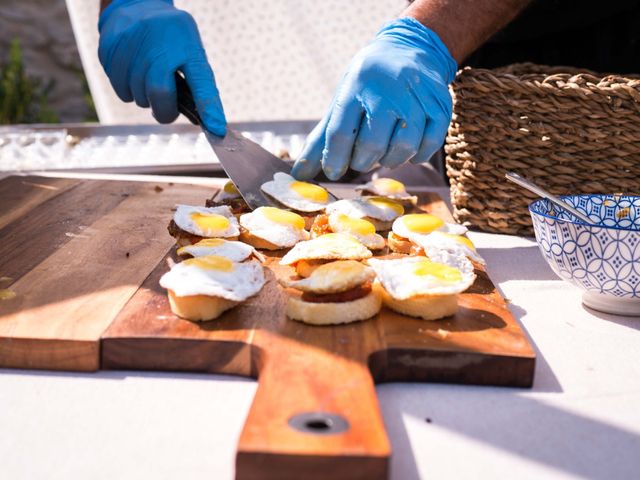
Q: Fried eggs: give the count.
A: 14